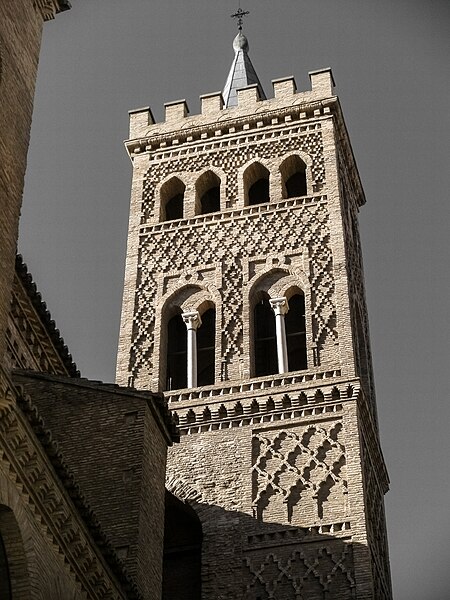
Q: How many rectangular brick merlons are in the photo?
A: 6